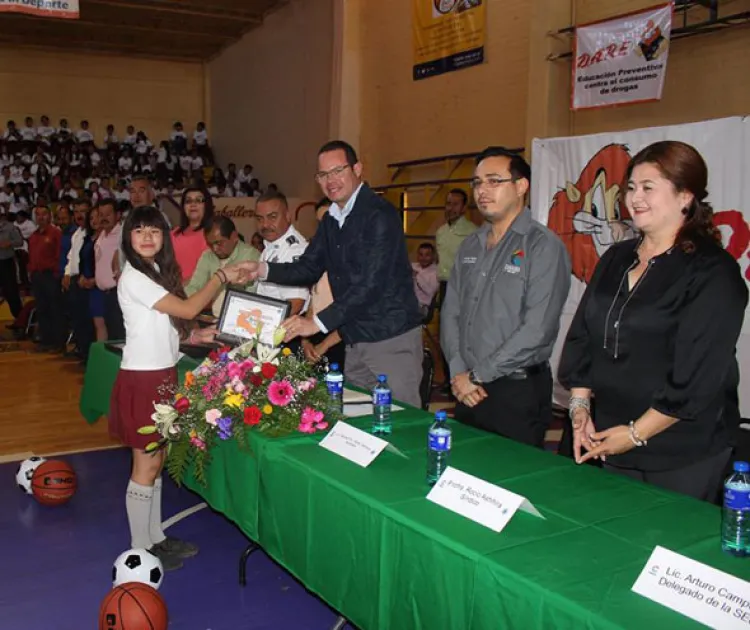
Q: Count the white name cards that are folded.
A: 3